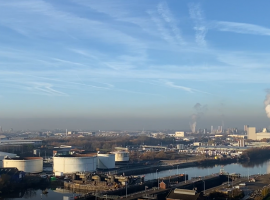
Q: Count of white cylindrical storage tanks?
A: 4